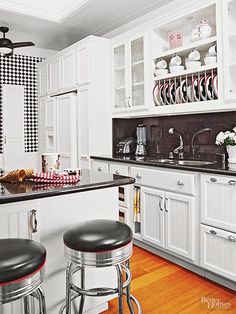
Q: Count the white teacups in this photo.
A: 4